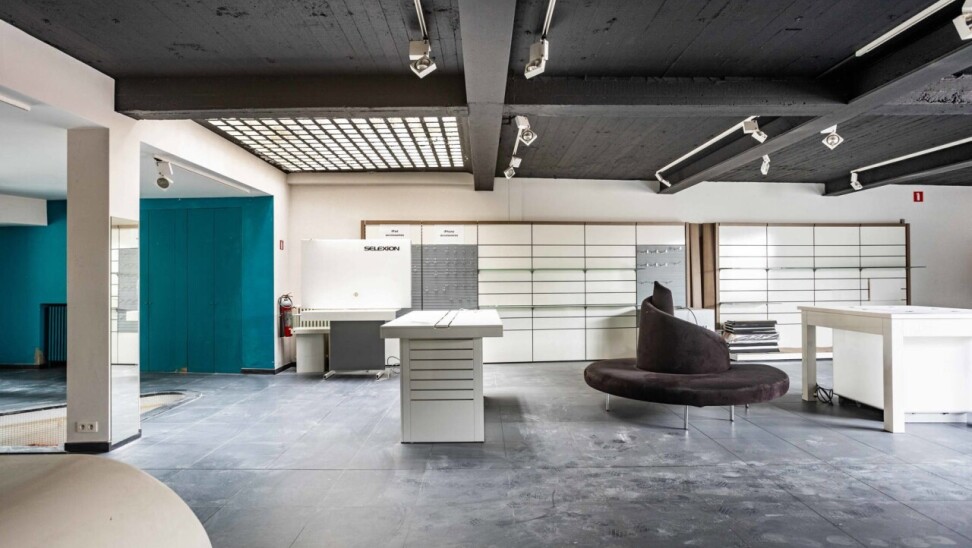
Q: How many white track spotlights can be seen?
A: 11